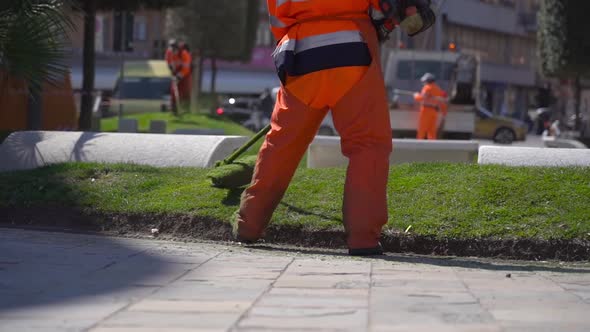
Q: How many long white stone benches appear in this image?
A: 3